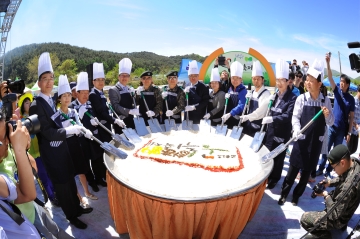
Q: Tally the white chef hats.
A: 11